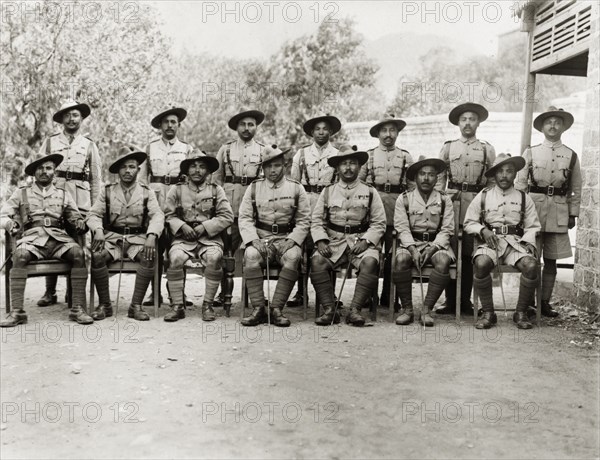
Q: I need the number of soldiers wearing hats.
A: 14